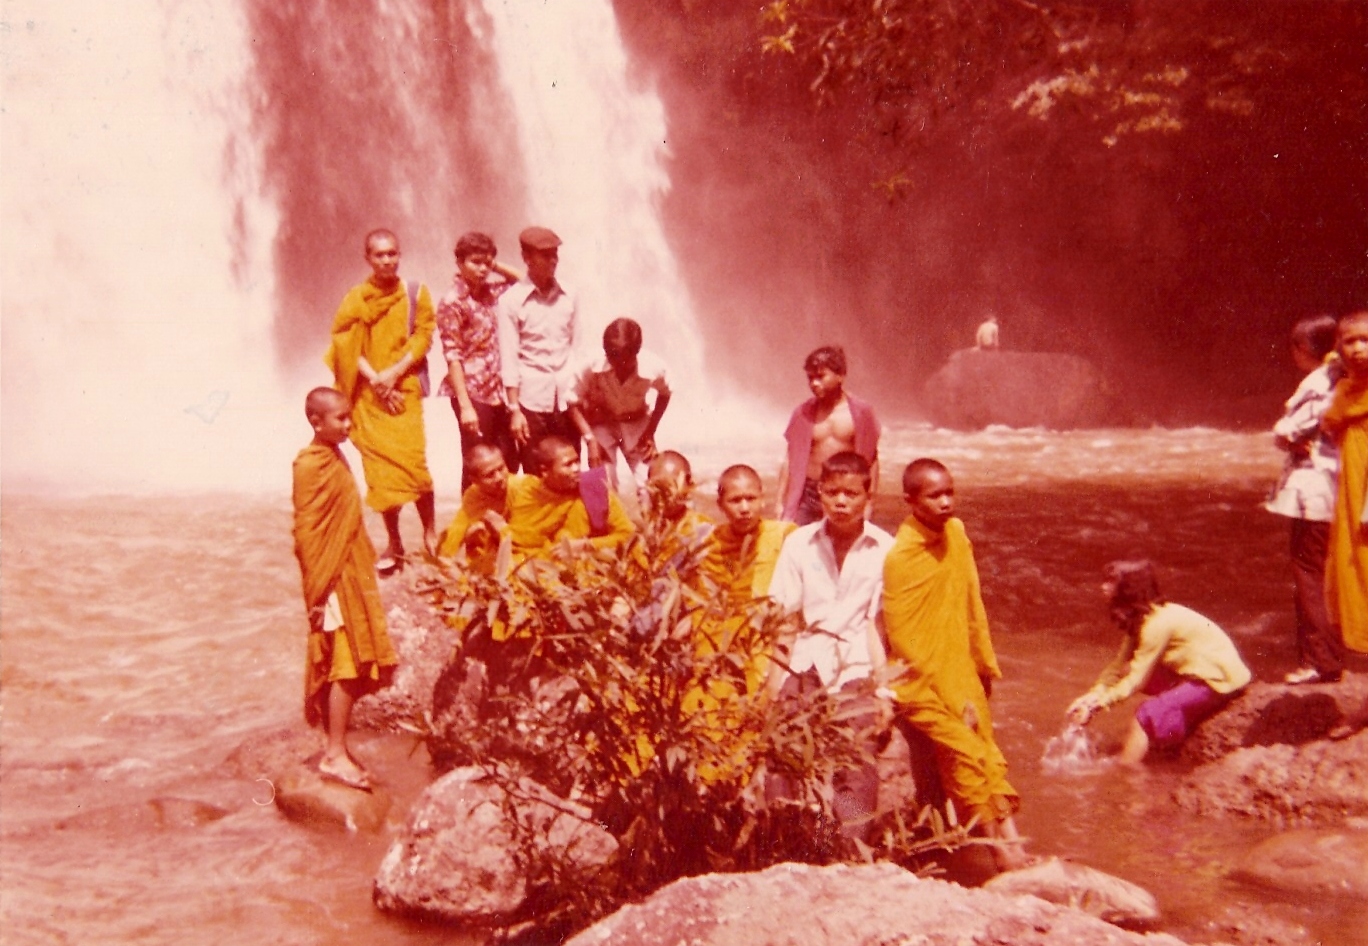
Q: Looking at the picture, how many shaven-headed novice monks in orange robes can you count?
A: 8